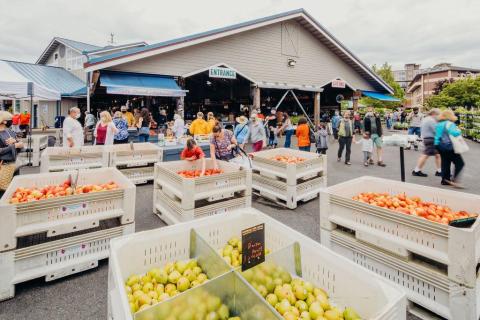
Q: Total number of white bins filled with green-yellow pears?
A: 1